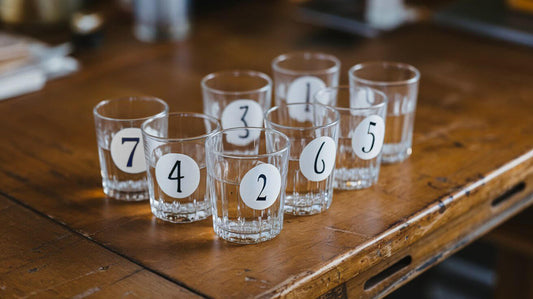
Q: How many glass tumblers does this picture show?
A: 8